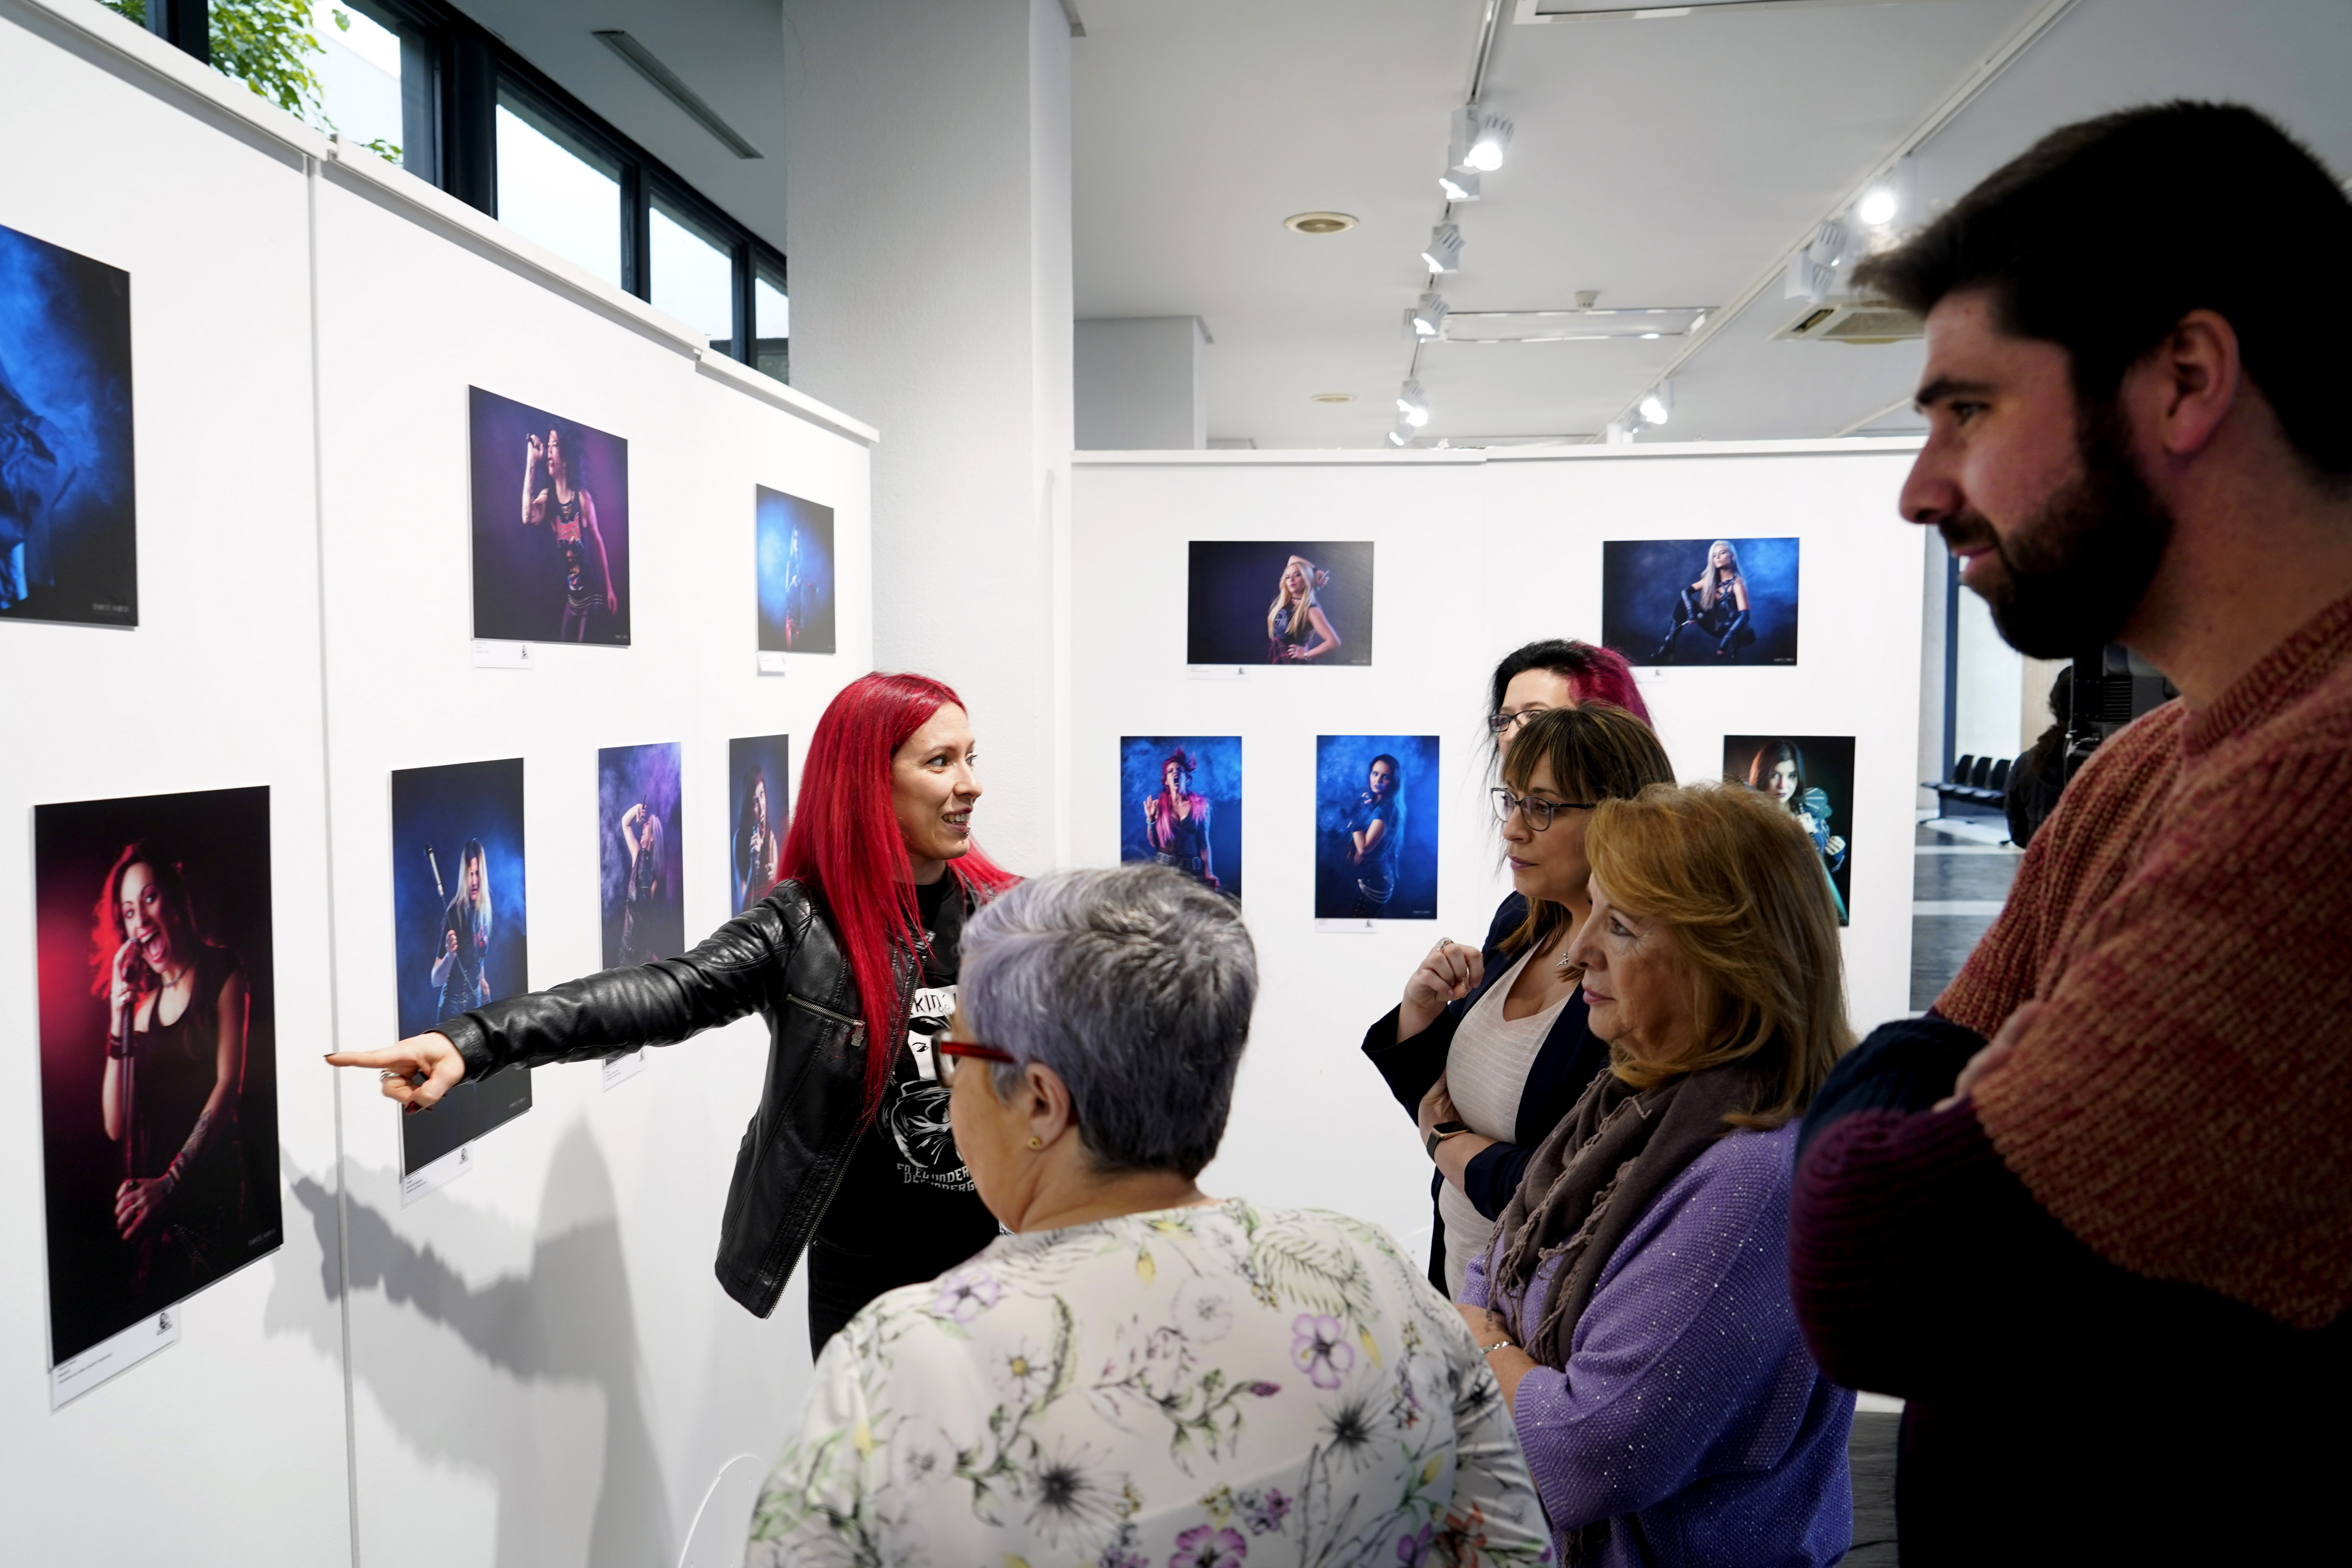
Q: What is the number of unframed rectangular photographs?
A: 12